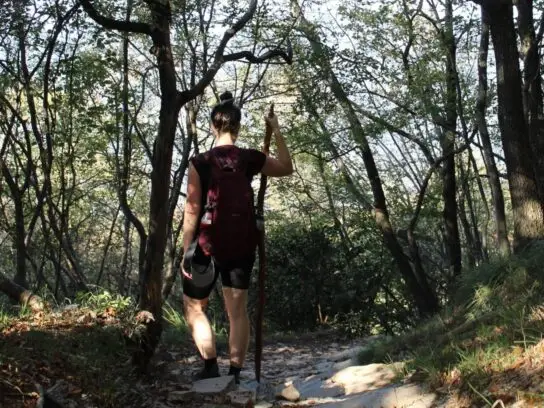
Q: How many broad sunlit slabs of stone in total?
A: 2